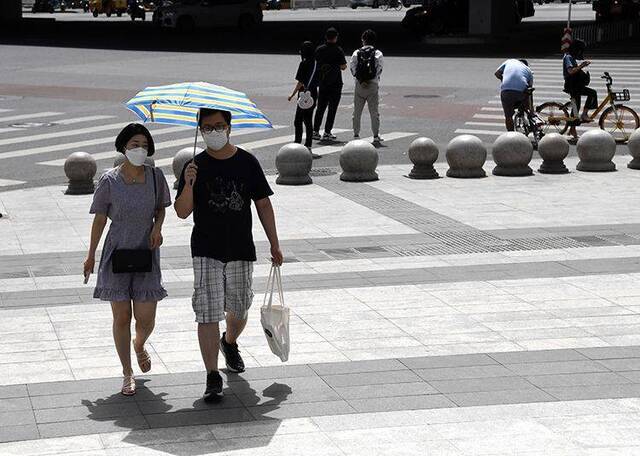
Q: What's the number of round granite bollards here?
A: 11